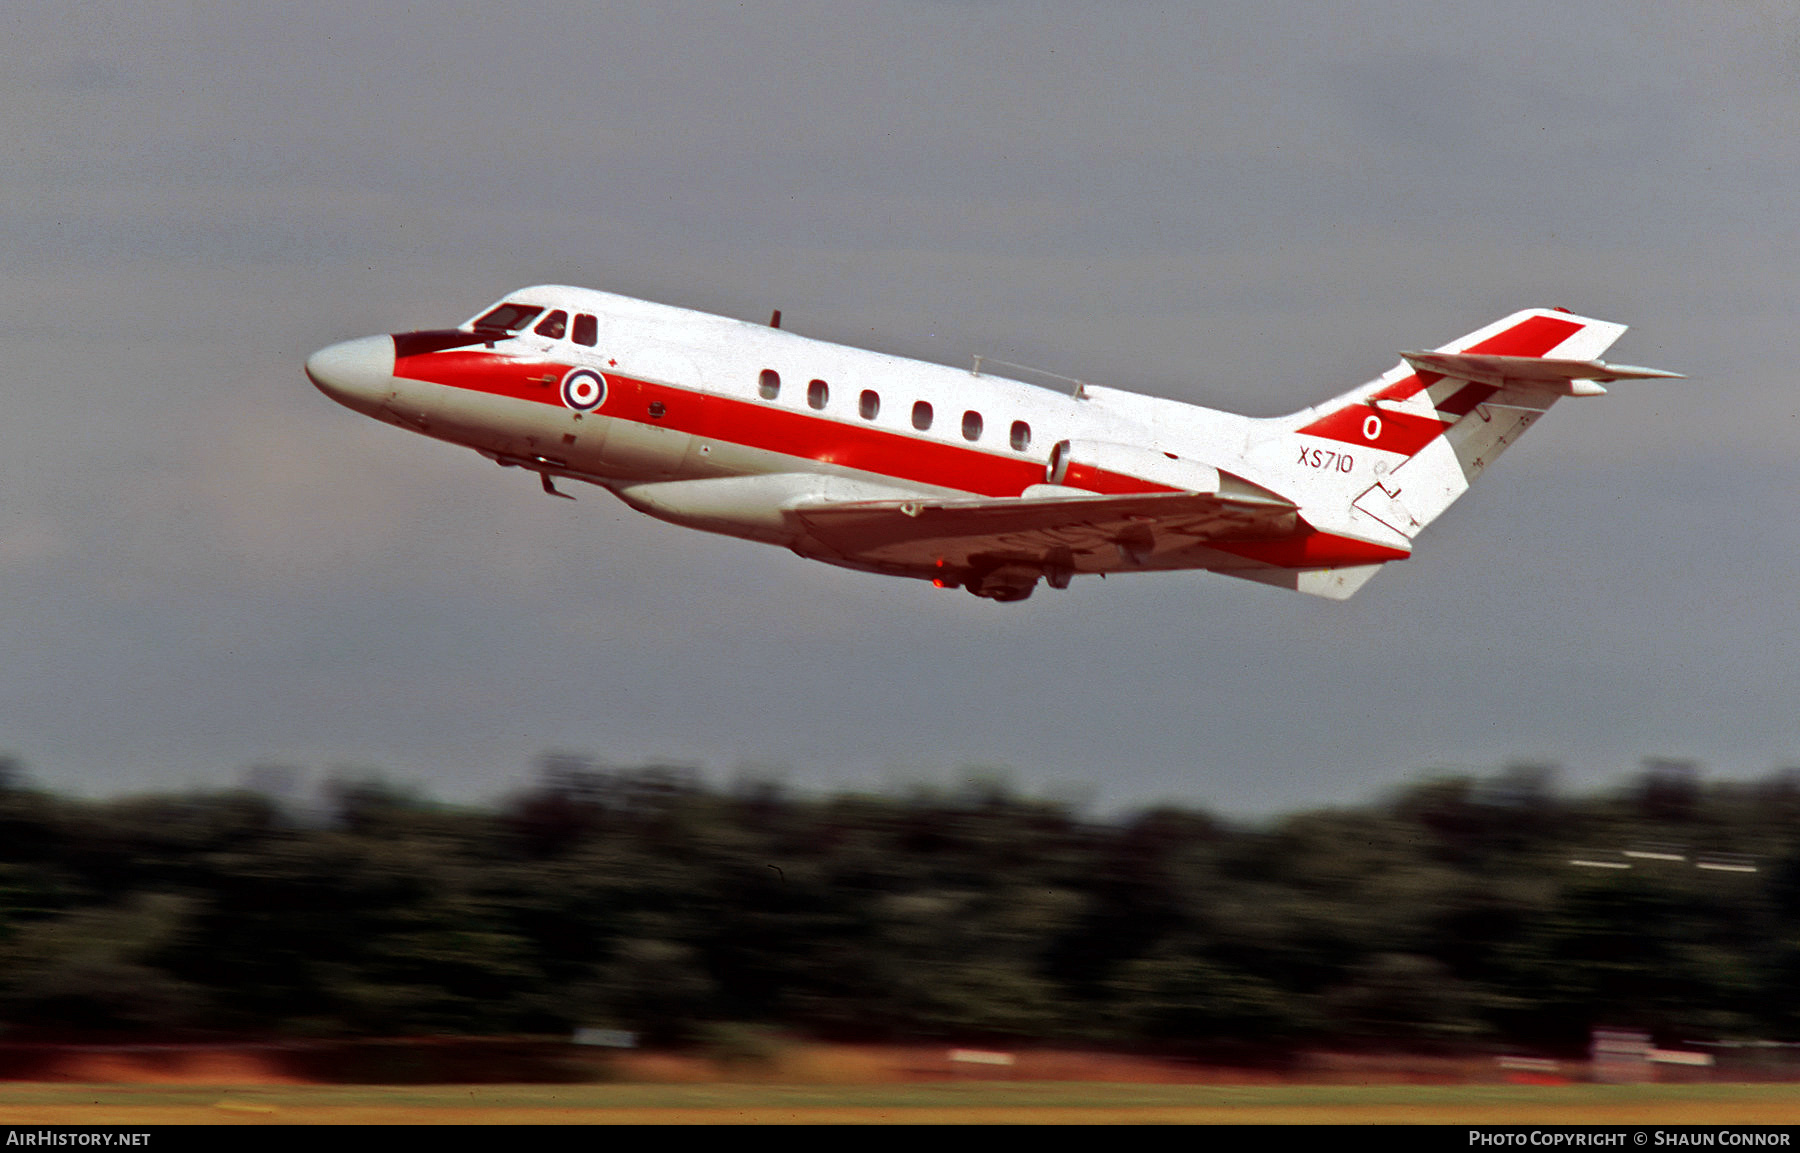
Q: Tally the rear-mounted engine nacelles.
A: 1